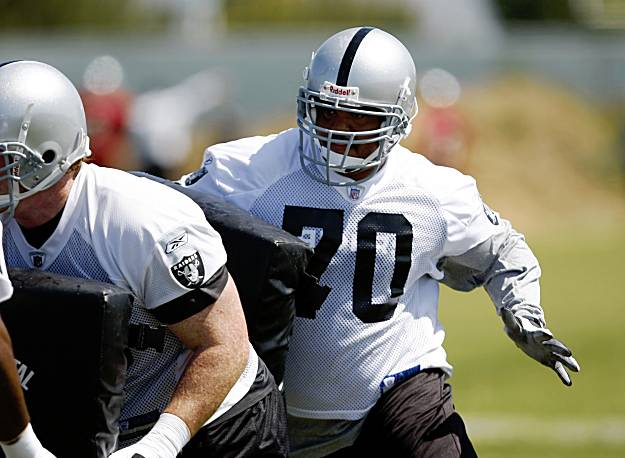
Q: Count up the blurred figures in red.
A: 2